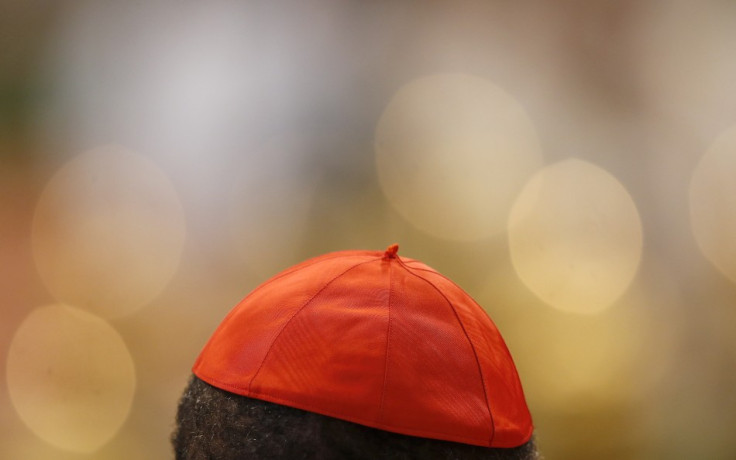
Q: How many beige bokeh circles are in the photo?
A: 5